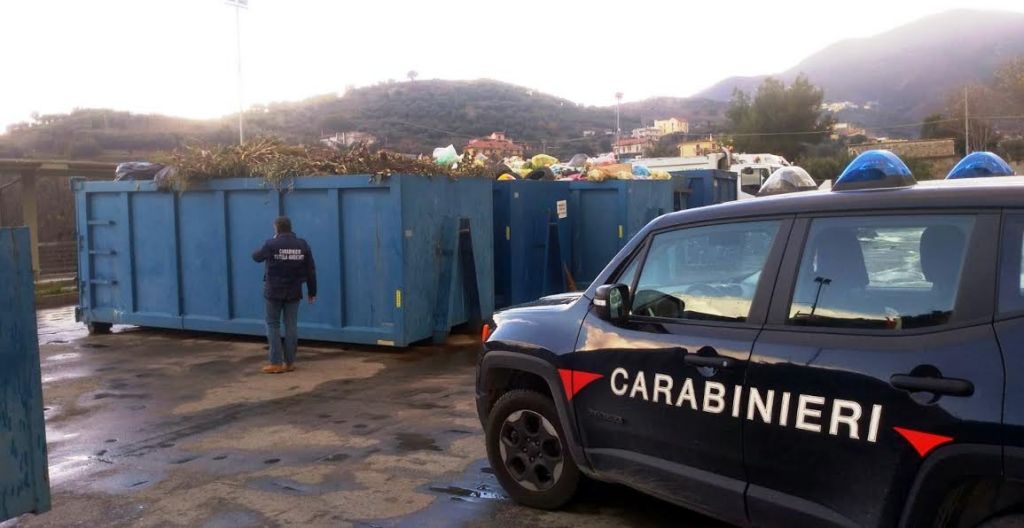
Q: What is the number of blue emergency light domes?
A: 2